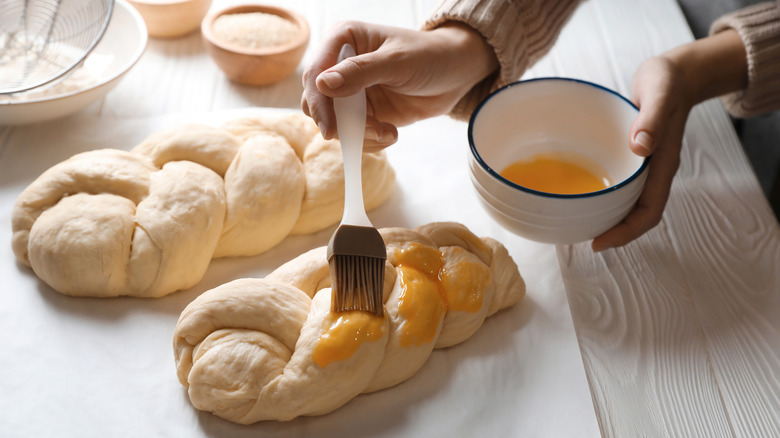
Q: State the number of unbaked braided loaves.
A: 2